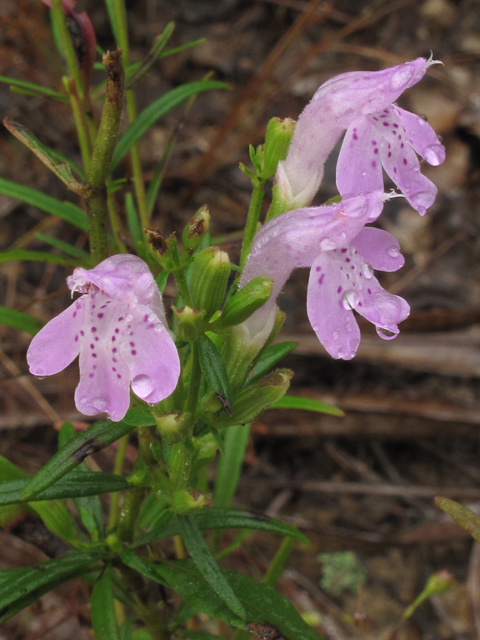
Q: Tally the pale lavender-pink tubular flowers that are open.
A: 3